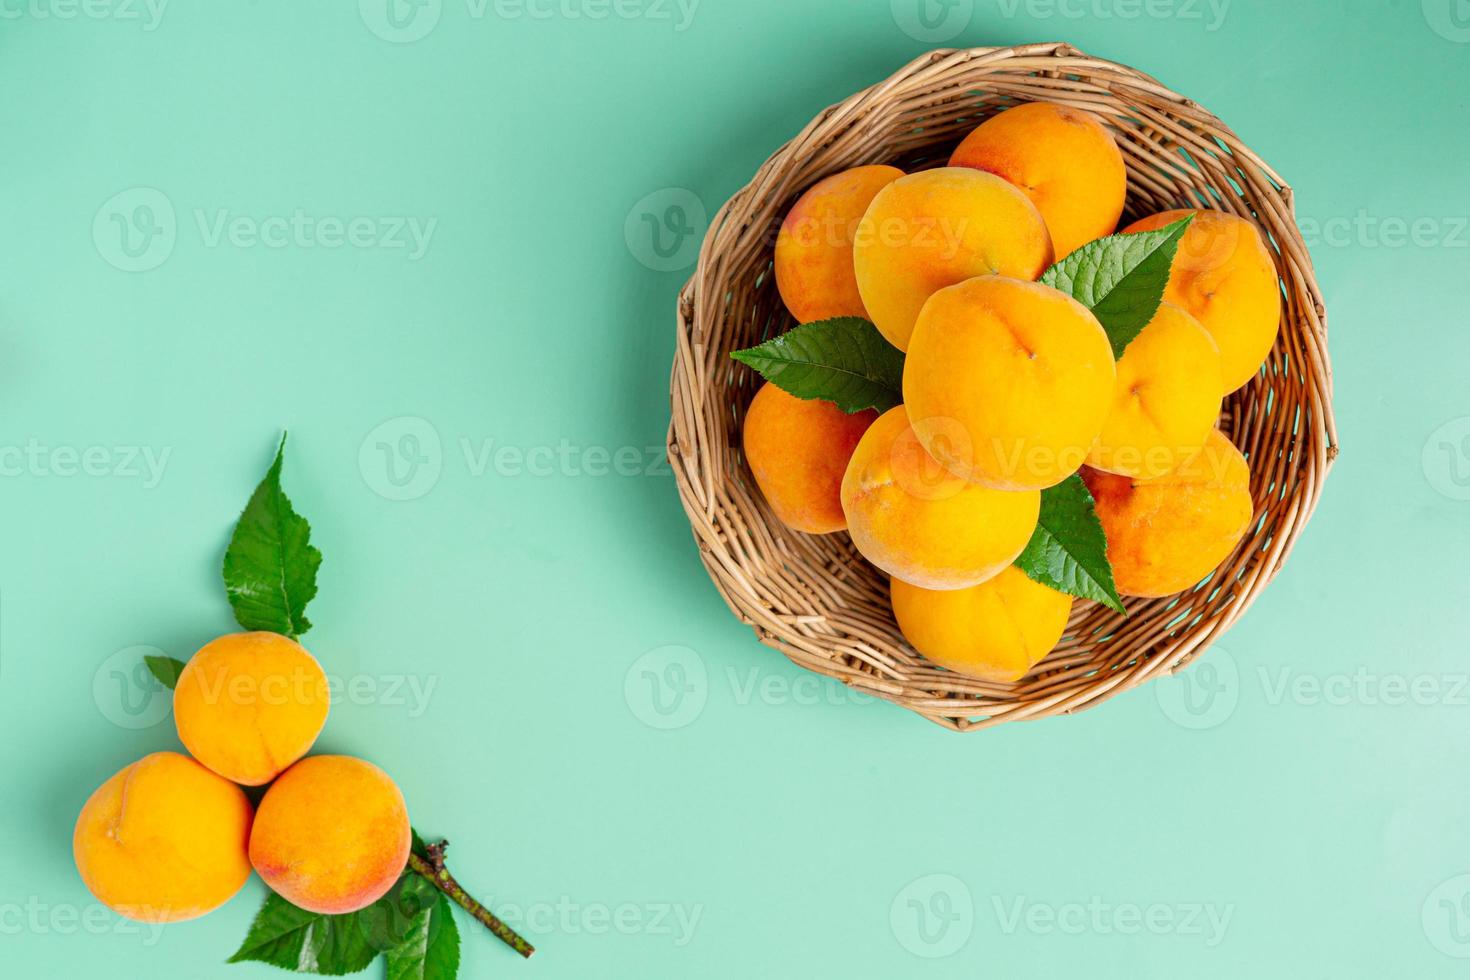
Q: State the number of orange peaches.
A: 13